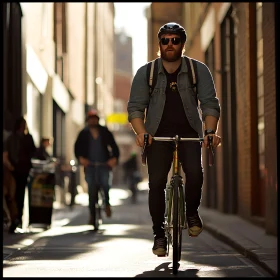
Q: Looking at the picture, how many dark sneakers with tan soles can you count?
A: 2